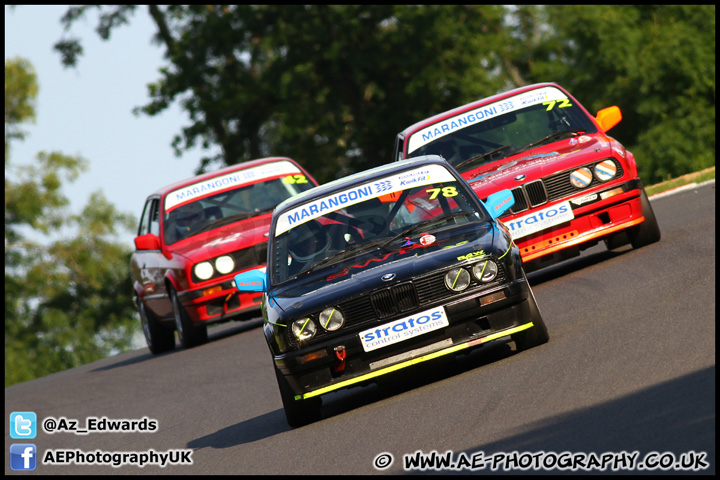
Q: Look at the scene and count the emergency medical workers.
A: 0